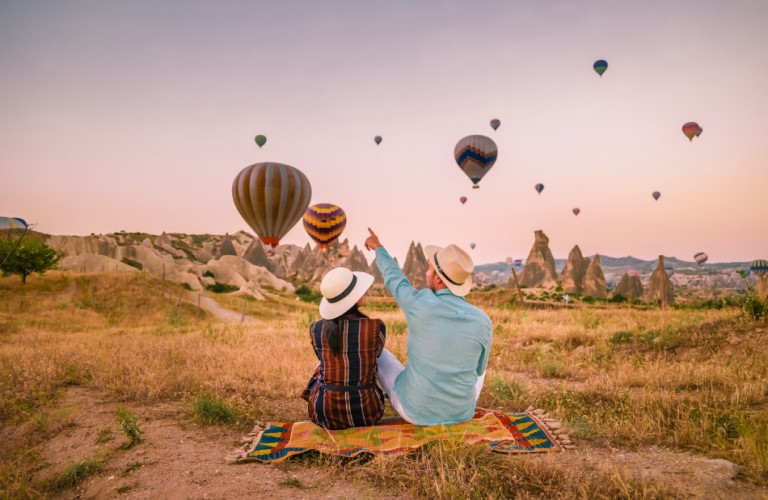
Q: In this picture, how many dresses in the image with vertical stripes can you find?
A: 1